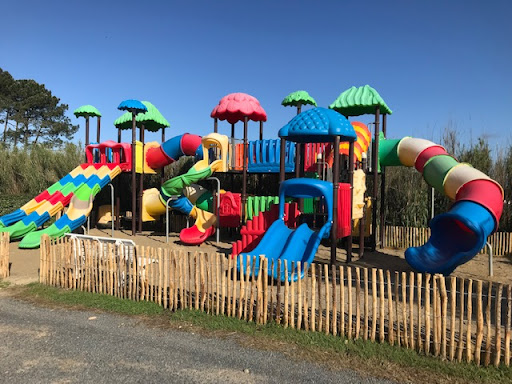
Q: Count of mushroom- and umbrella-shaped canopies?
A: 7